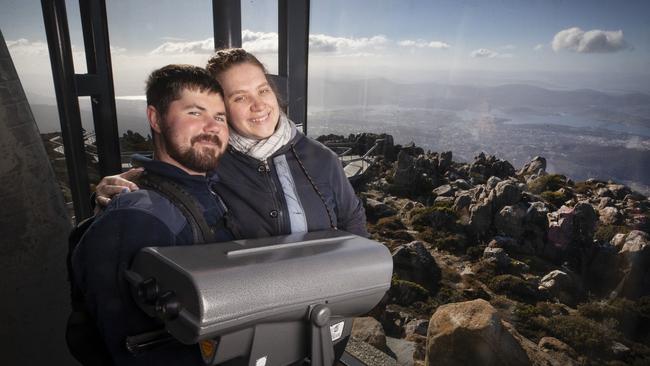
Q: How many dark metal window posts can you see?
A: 4